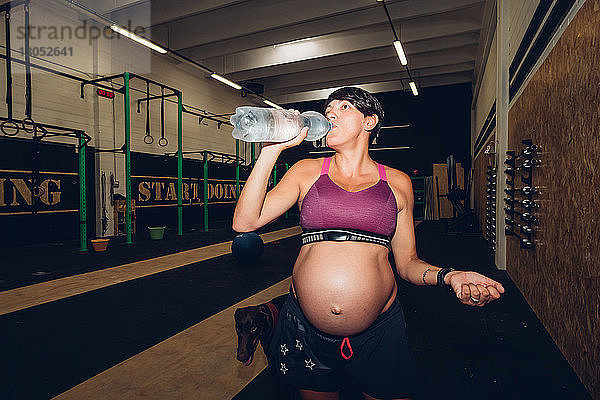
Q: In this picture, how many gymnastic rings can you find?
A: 4